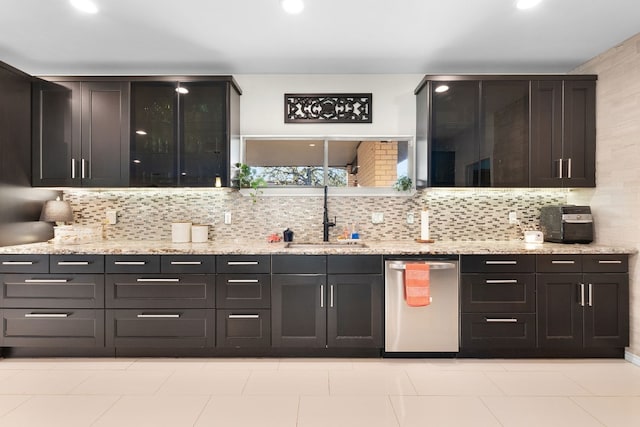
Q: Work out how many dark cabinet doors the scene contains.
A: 12